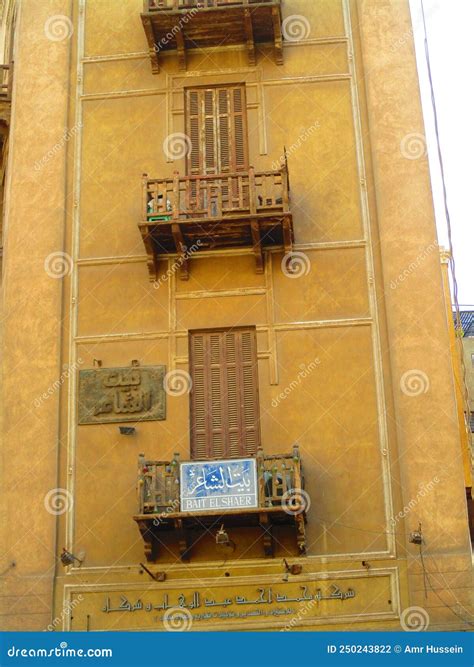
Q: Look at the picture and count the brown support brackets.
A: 12